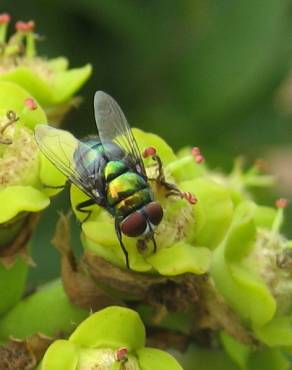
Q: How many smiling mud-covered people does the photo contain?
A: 0